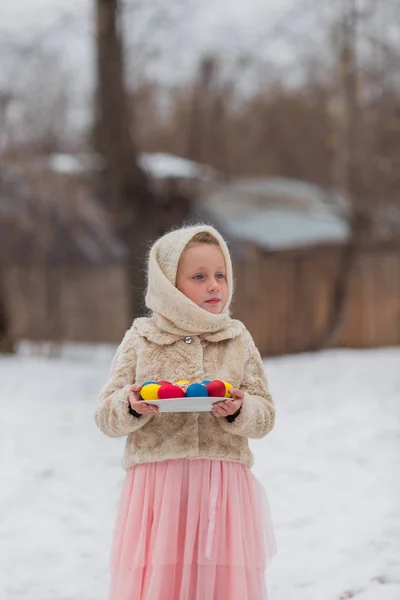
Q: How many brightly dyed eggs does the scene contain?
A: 9